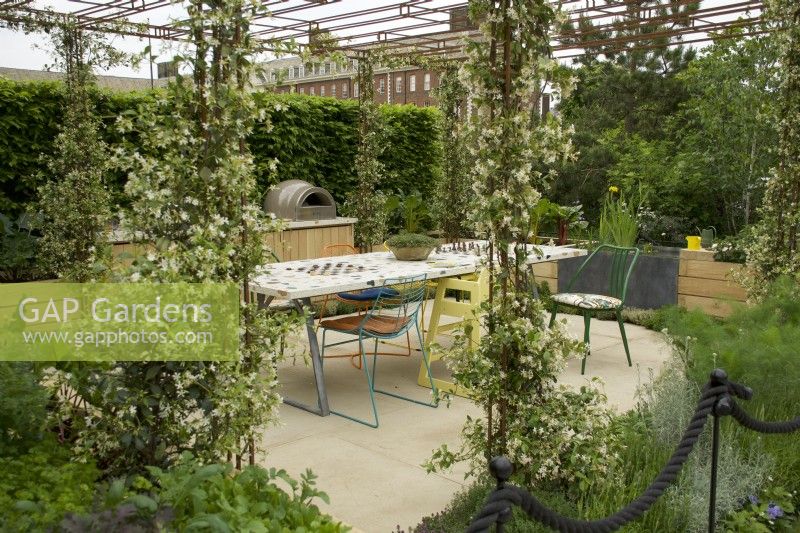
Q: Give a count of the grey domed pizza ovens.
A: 1